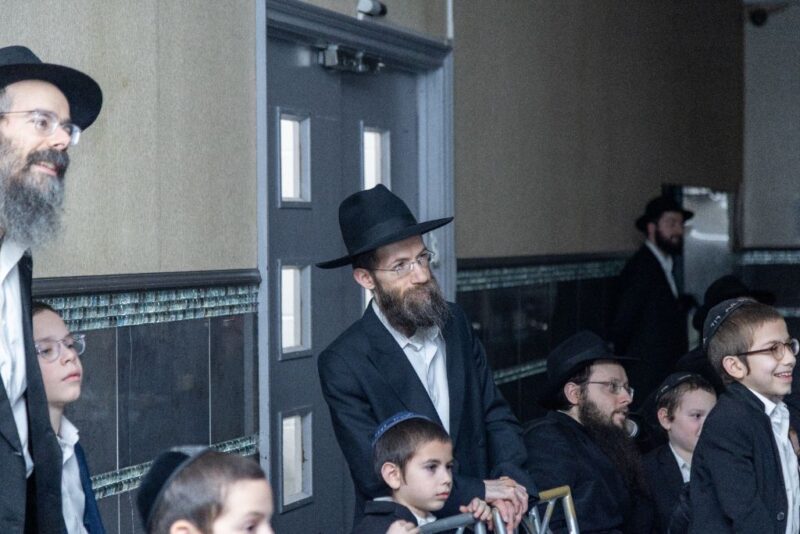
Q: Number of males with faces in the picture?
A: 9